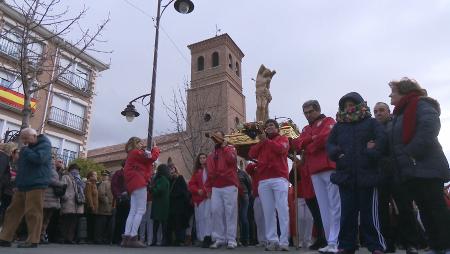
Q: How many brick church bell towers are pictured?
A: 1